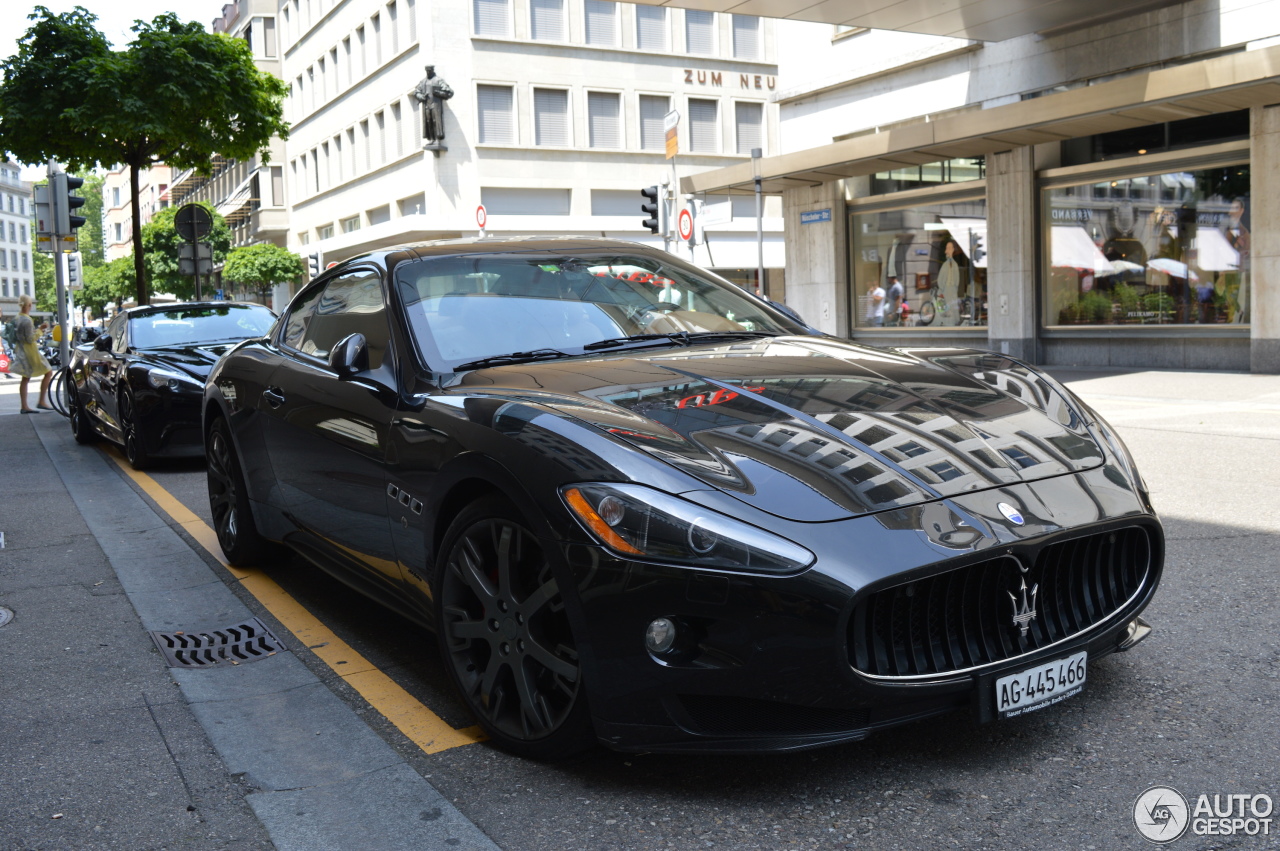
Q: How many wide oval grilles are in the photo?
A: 1